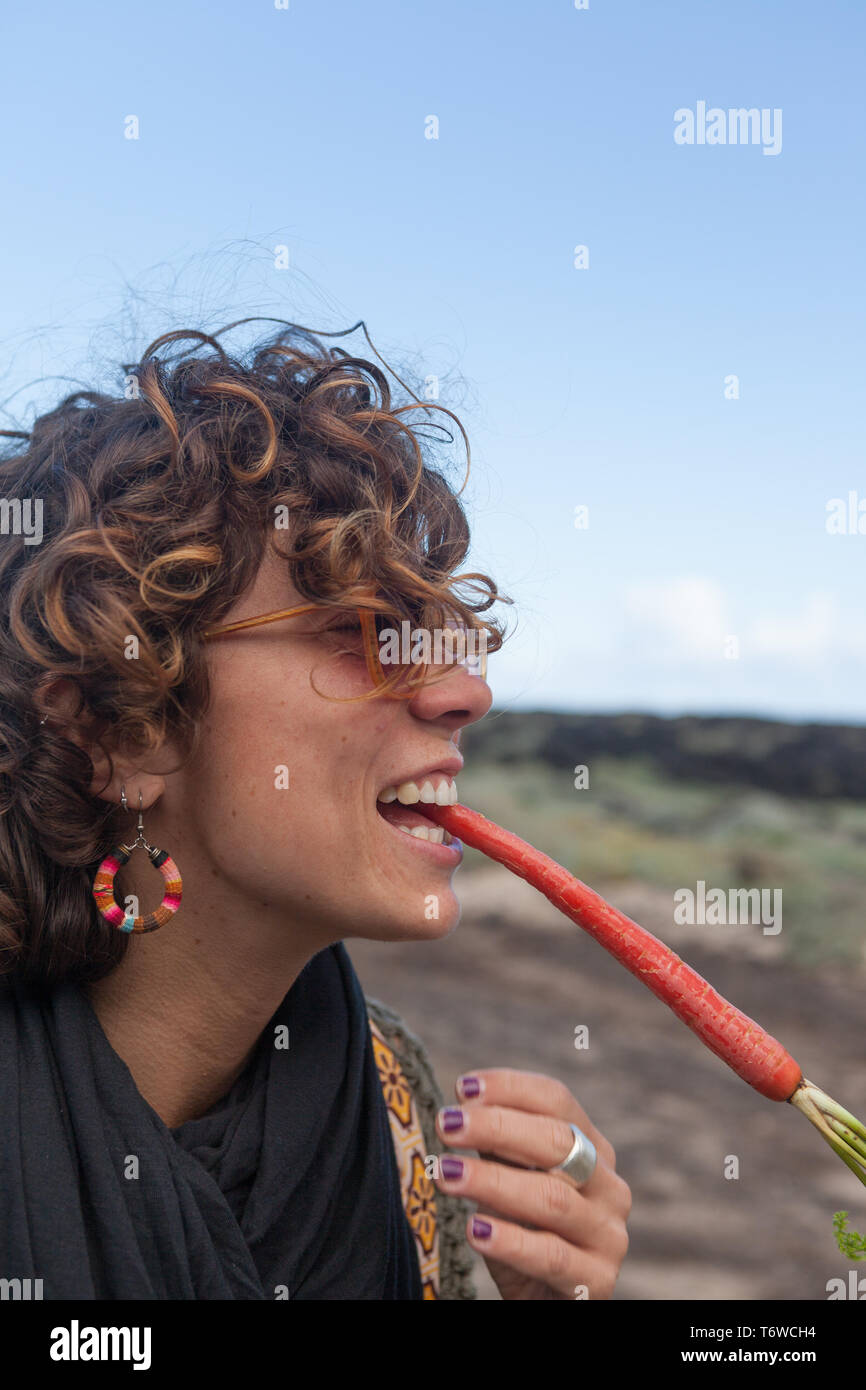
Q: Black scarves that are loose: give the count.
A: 1